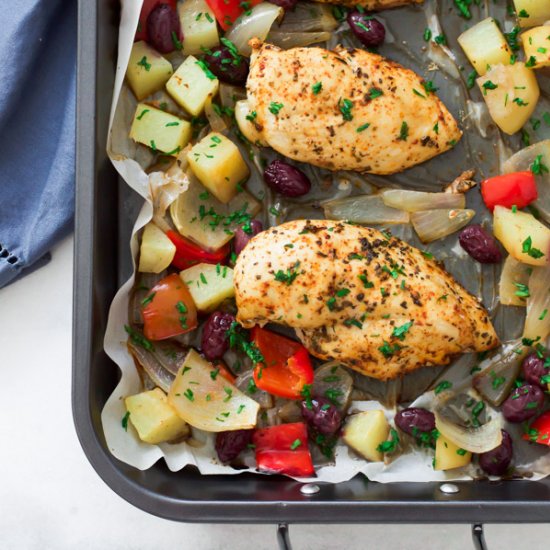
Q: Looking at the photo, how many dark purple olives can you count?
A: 14